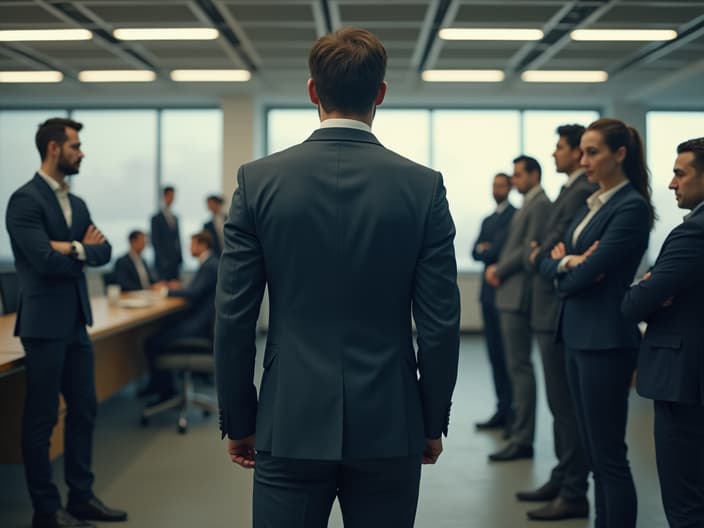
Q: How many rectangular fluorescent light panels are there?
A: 9